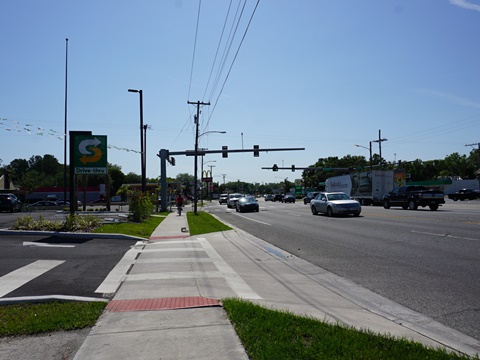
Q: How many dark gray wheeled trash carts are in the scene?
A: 0